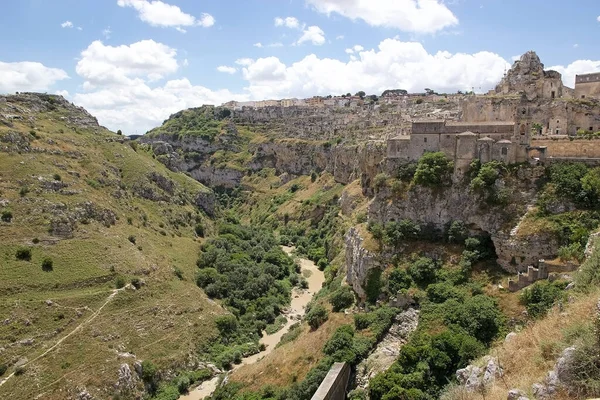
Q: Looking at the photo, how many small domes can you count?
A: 3